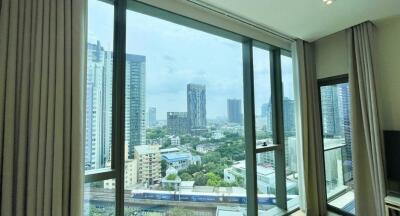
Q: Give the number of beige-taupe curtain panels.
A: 3